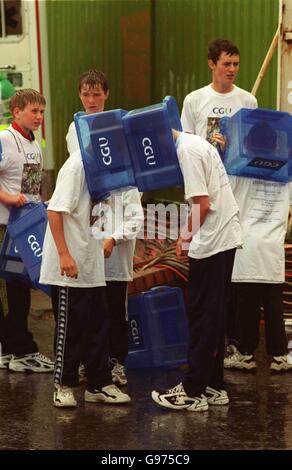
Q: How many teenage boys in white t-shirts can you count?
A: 5